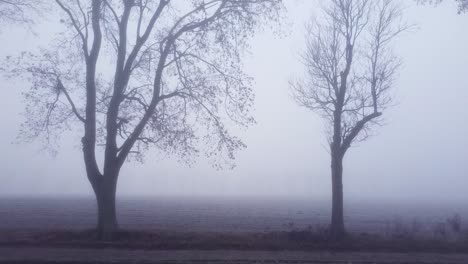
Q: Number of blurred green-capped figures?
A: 0